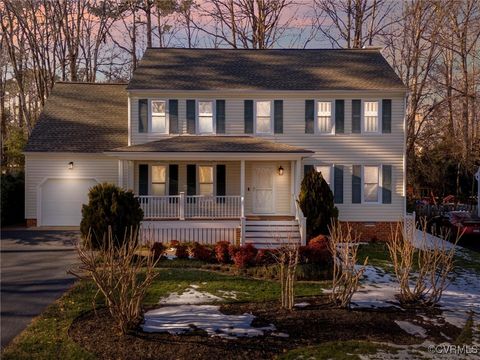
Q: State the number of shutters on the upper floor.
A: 10